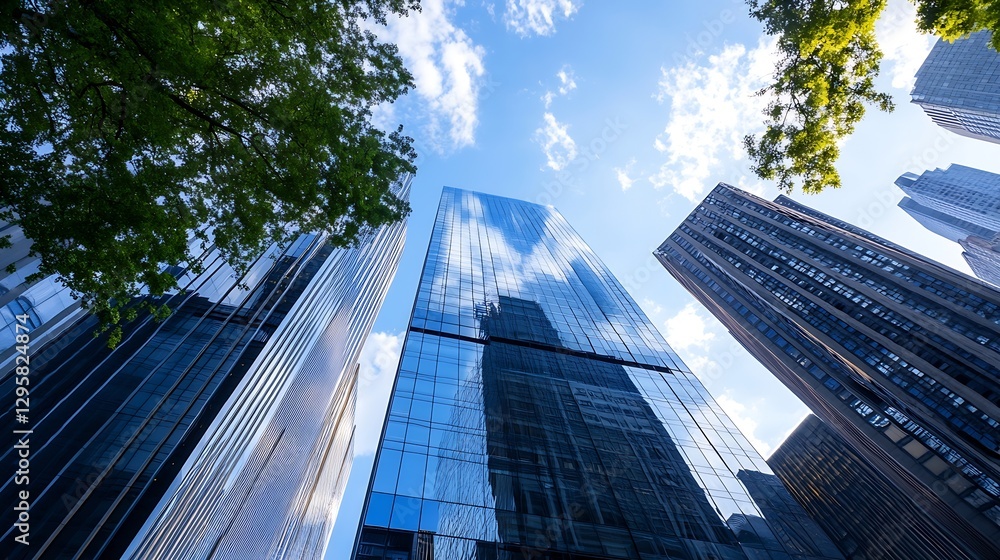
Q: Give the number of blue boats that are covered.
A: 0